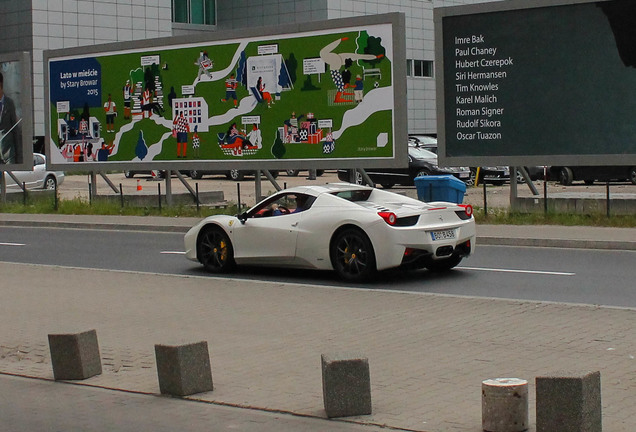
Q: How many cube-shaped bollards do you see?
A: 4